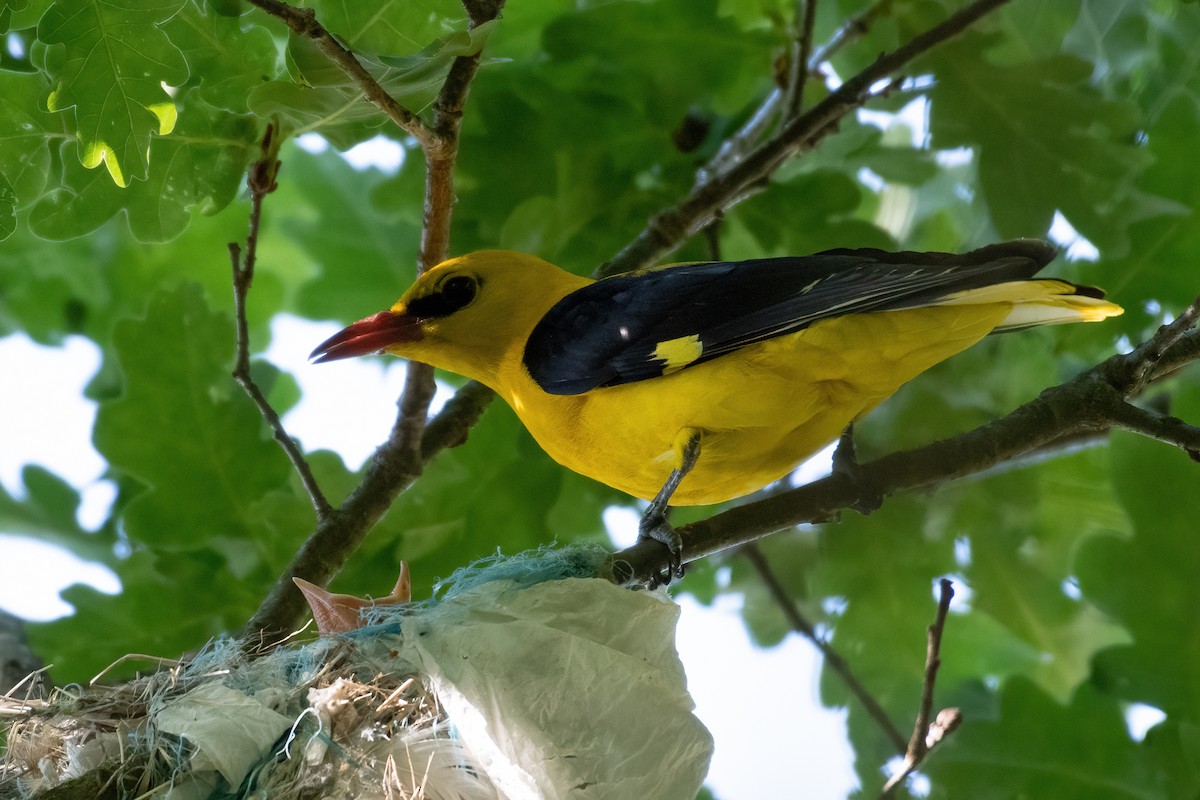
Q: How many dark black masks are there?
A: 1